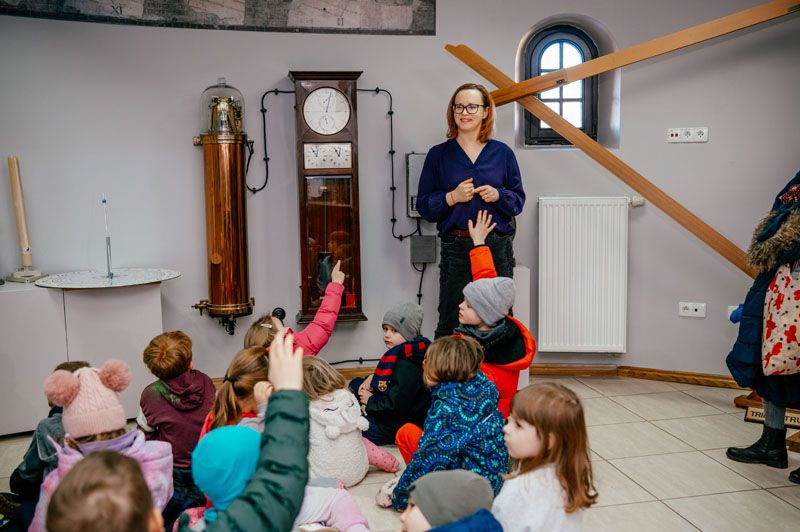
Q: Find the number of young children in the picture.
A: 13